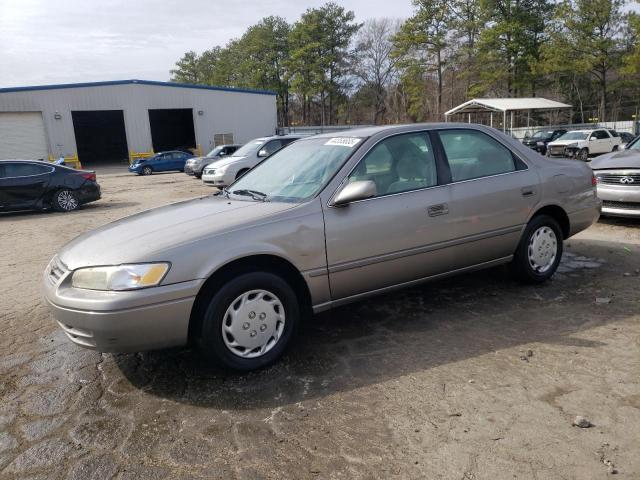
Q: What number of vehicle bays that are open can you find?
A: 2